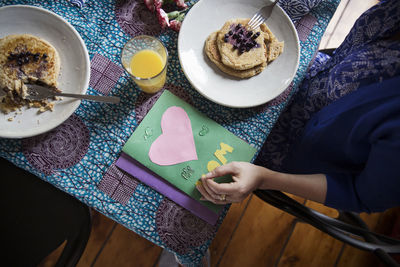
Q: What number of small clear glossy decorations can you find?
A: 3